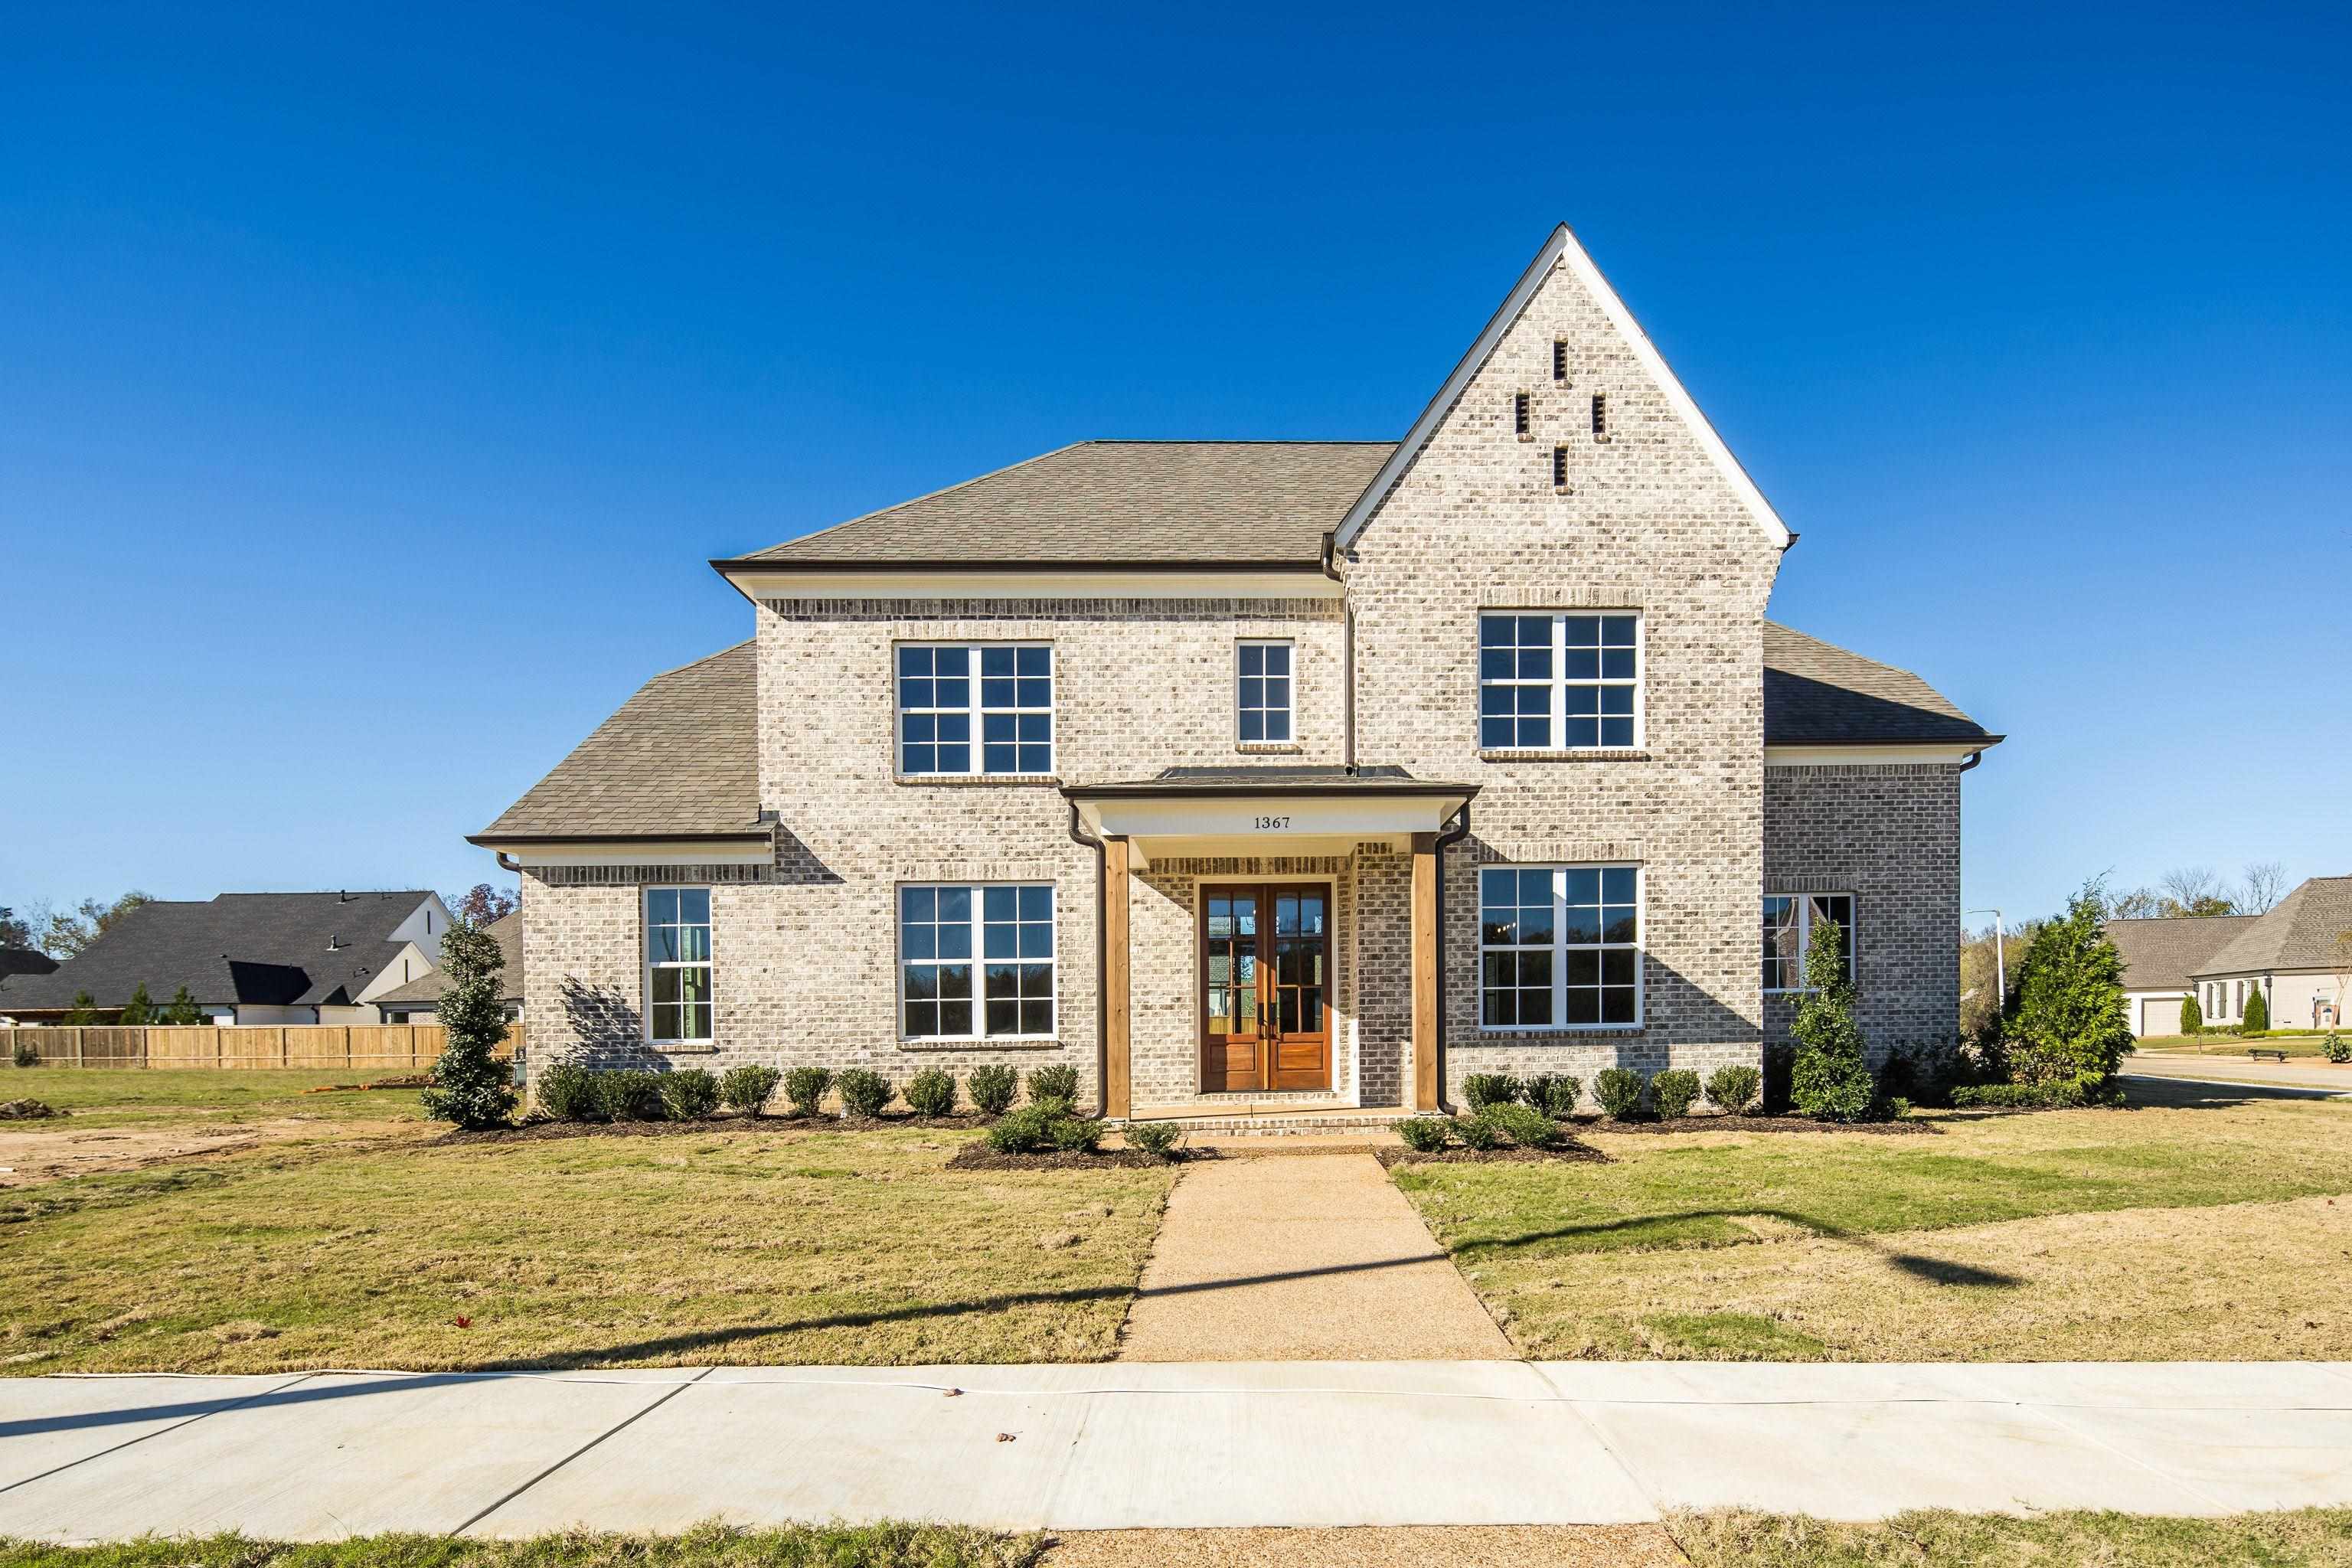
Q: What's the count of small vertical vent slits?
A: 4